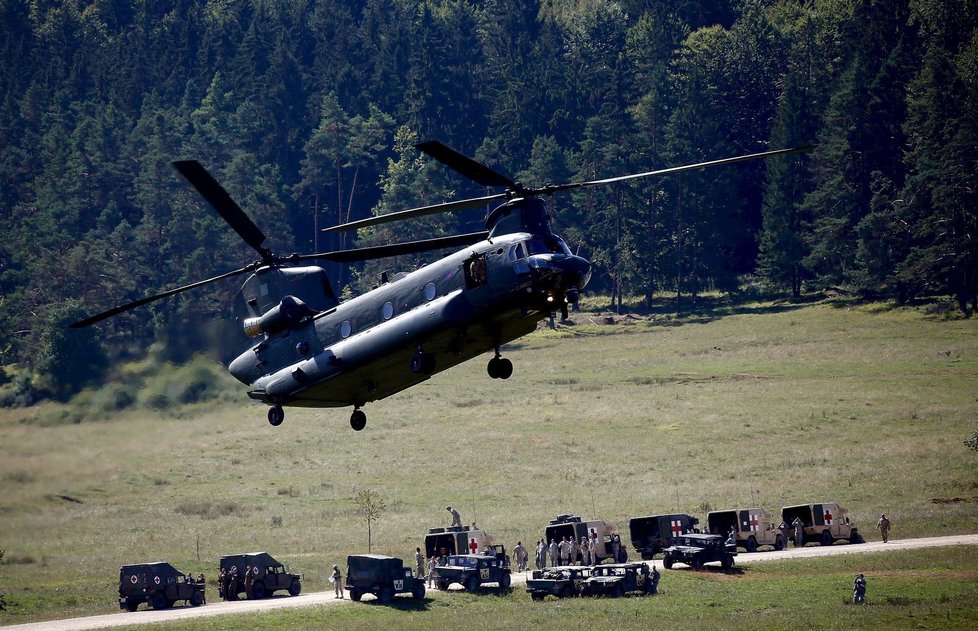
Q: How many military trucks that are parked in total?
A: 12